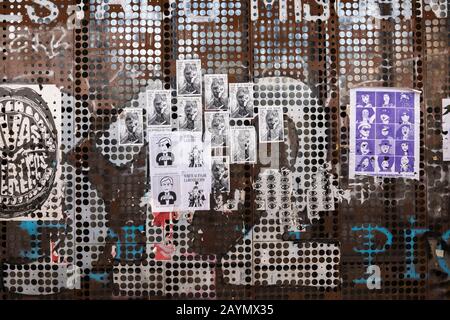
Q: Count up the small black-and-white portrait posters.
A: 10